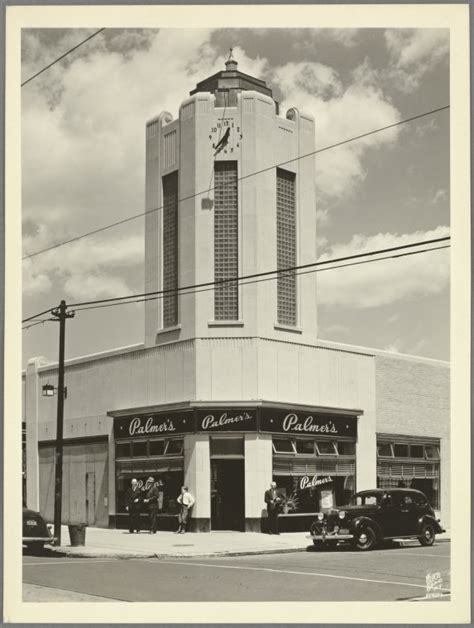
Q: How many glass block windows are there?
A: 3